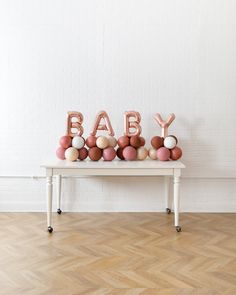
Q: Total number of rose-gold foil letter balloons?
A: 4